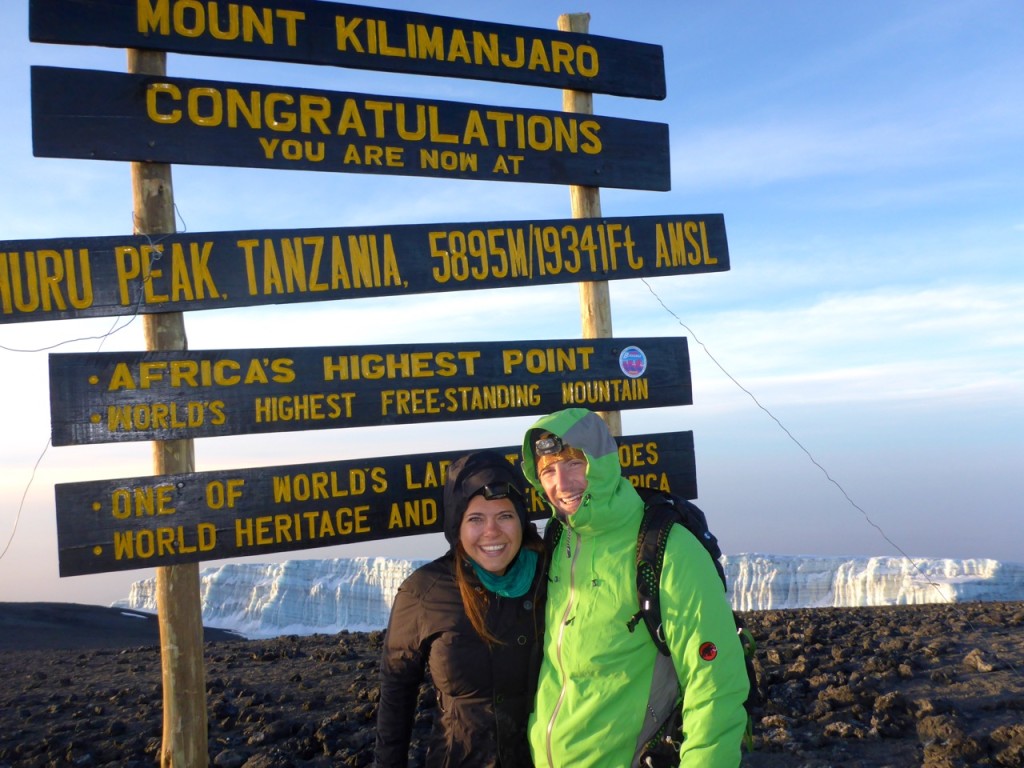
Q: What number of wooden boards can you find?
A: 5